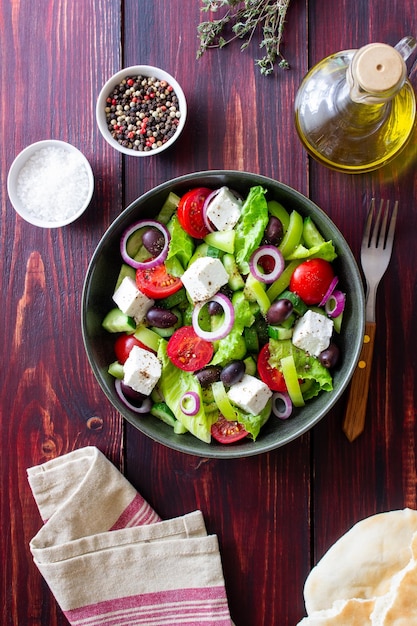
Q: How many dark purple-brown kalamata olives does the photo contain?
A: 9